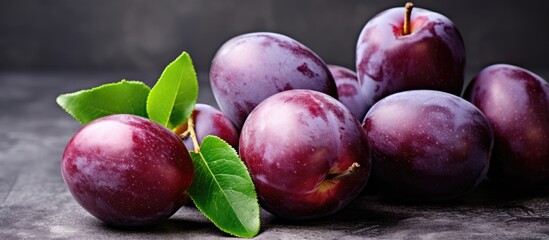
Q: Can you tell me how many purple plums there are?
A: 8